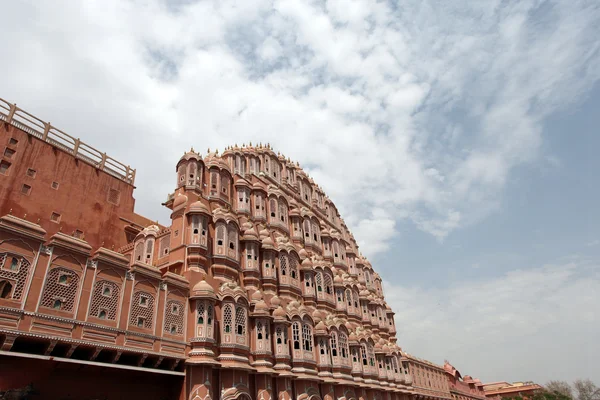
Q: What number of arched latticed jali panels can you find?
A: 5